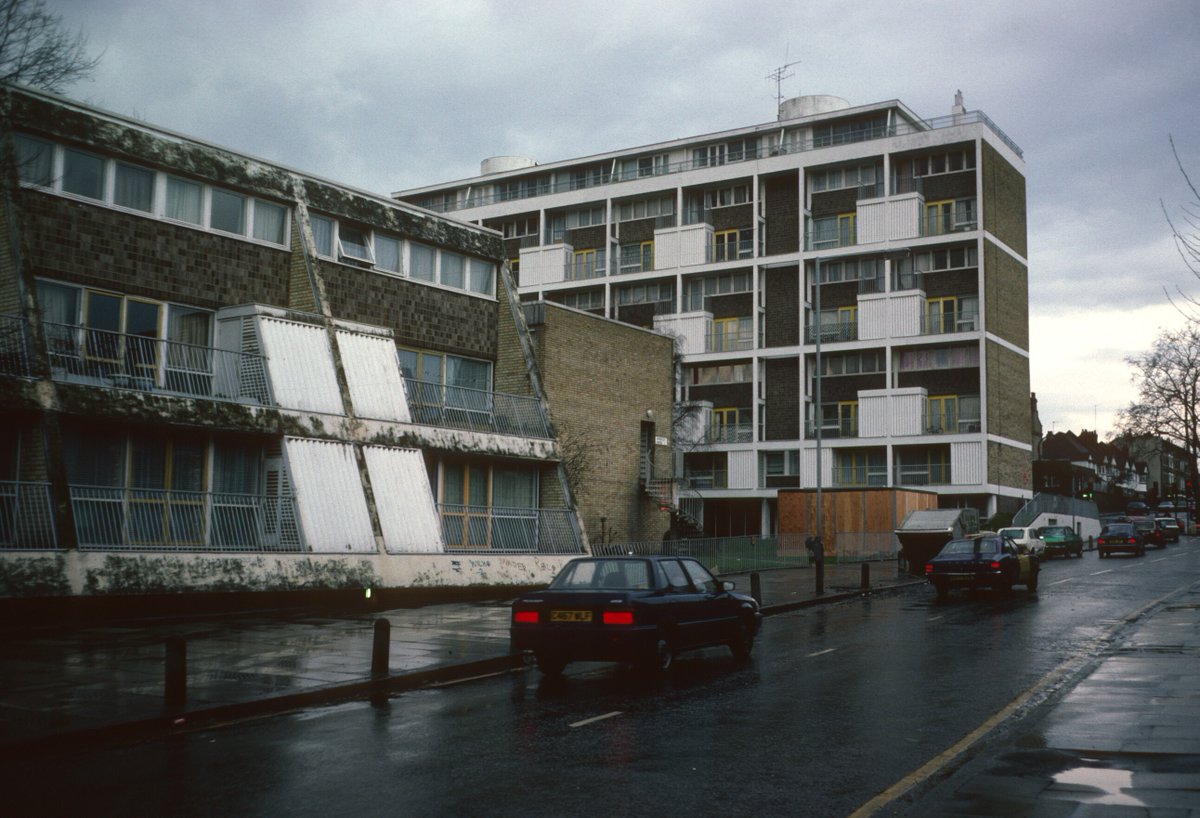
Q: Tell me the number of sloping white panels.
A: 4